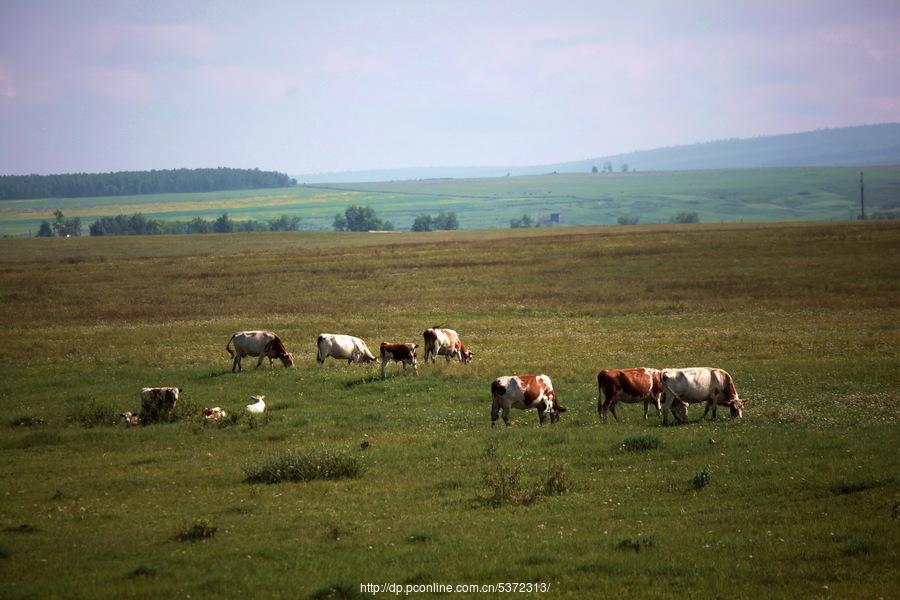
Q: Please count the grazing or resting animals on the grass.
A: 11